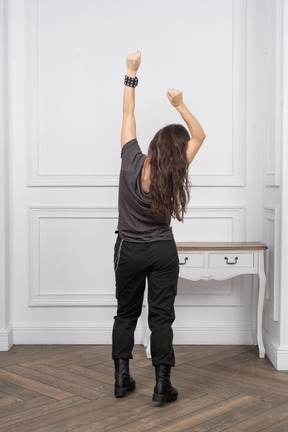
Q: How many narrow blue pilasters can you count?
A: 0